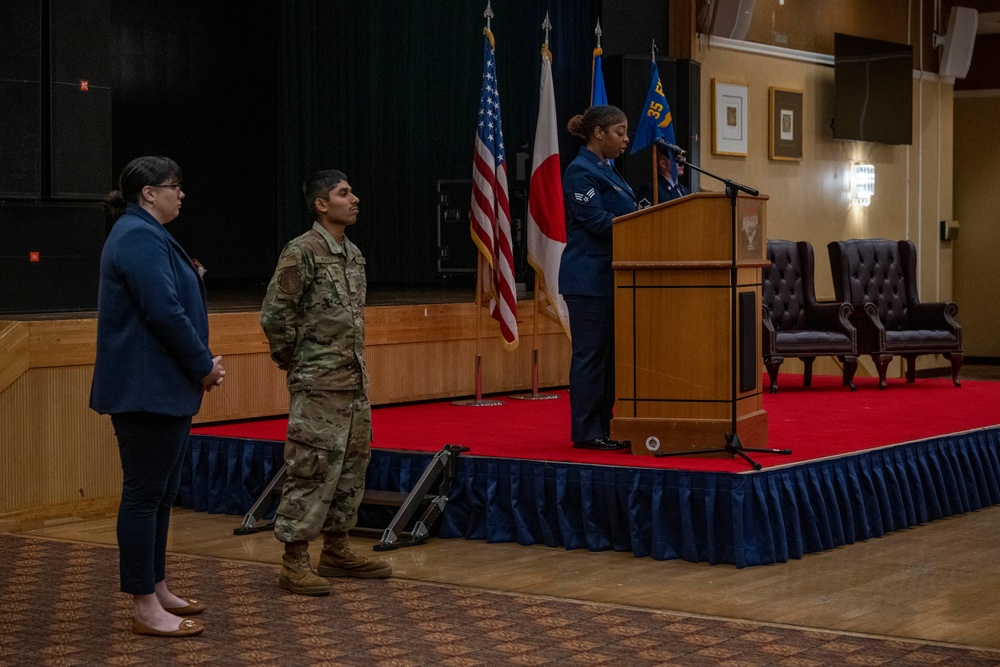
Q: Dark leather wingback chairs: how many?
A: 2